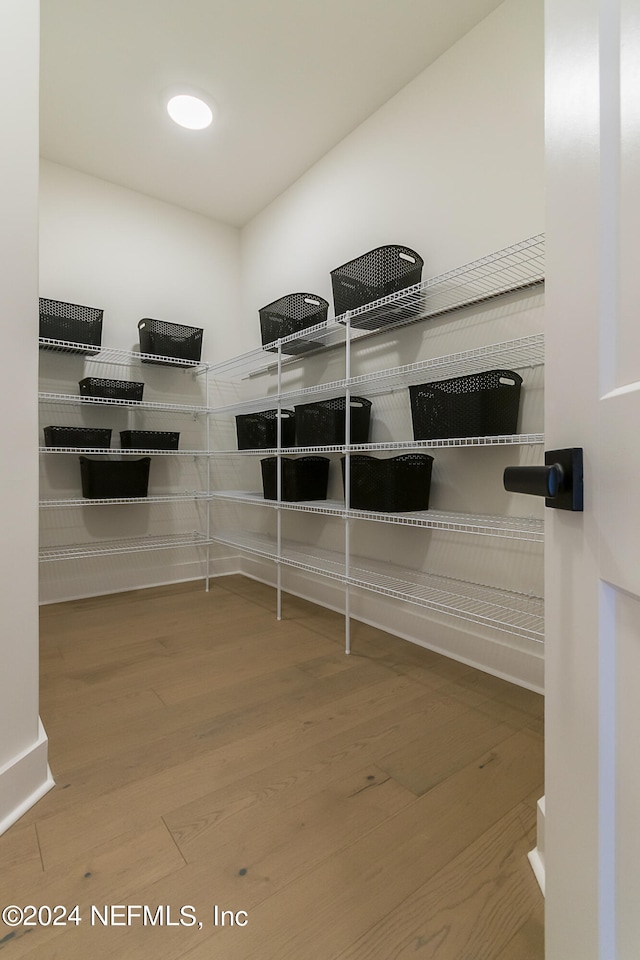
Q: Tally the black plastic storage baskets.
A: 13